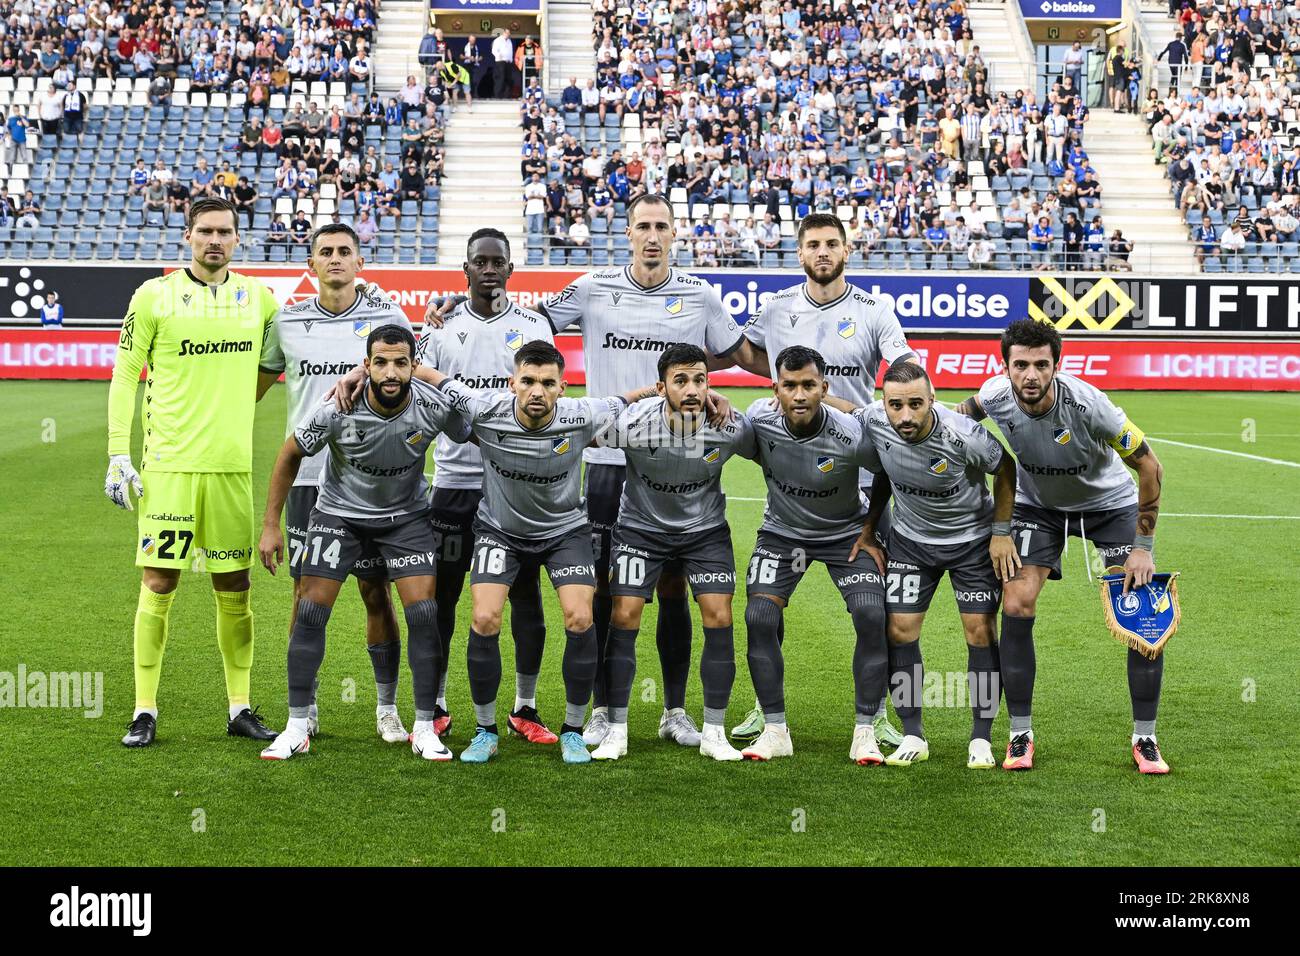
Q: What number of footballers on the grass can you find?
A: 11